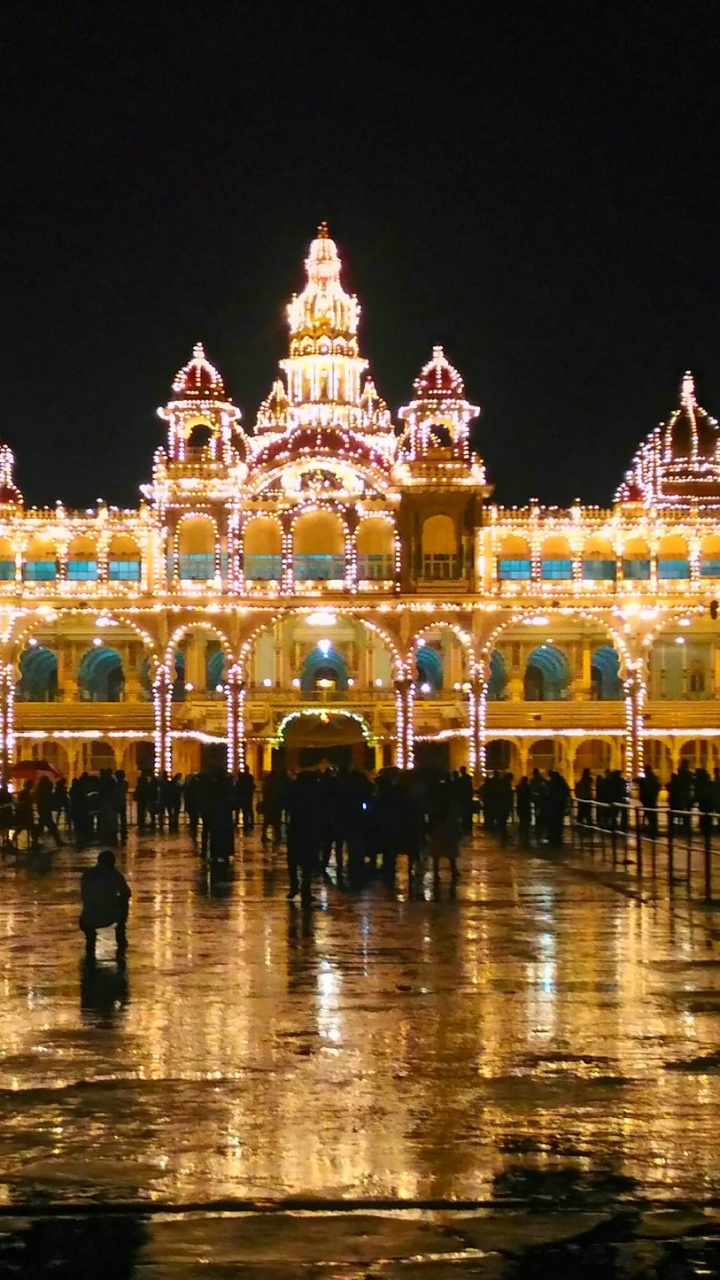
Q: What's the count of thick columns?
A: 6